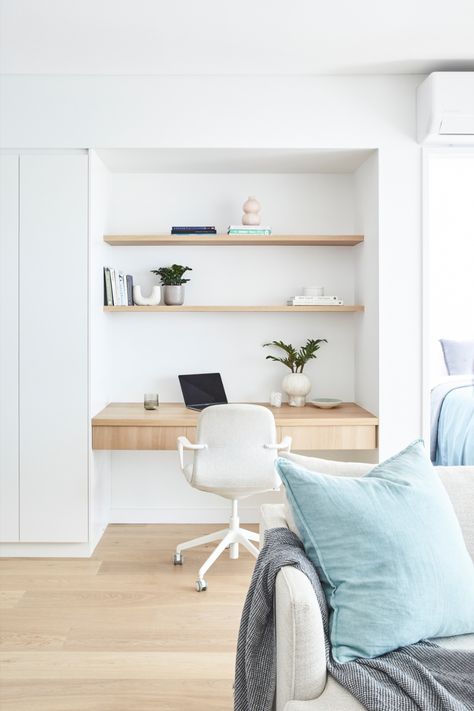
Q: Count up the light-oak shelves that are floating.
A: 2